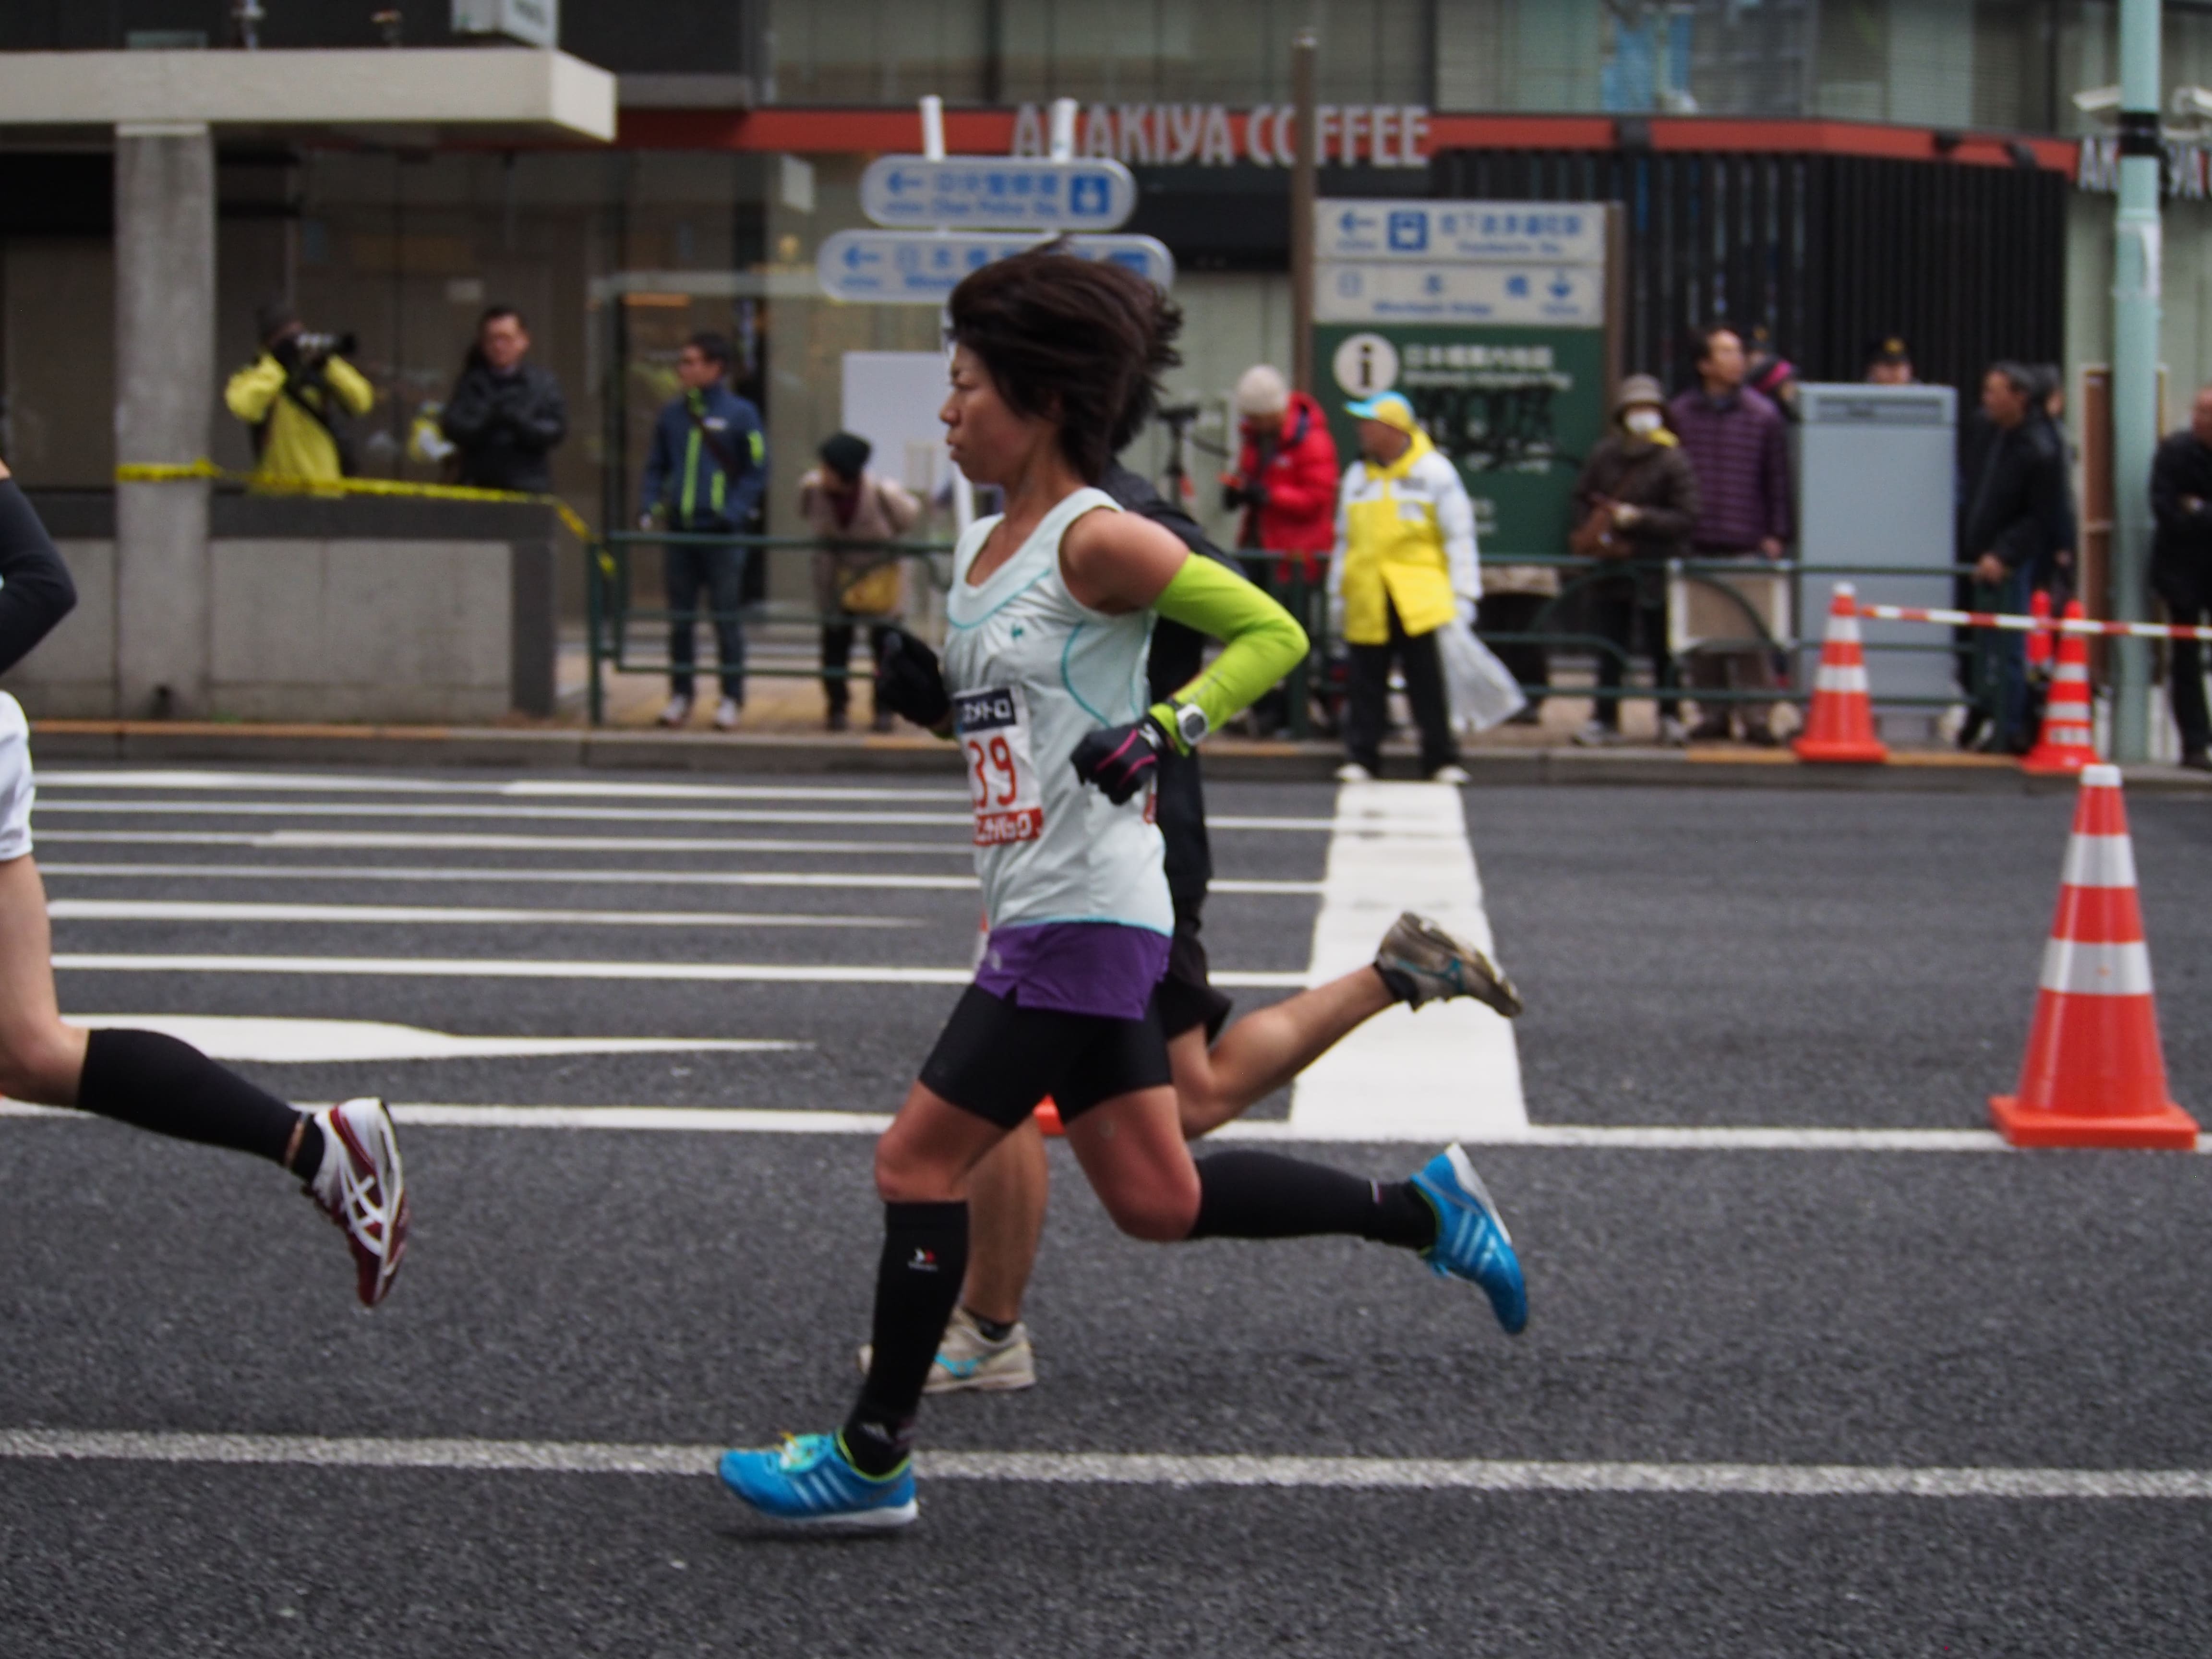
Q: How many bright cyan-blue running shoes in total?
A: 2